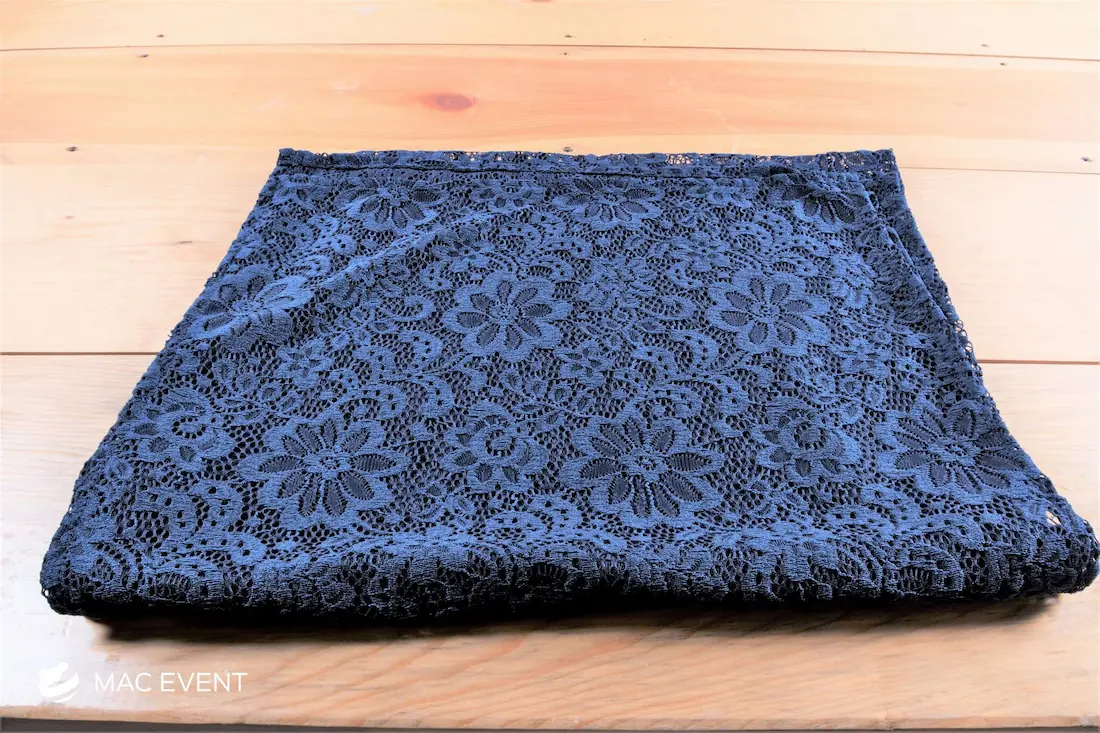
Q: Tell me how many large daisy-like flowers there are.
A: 9